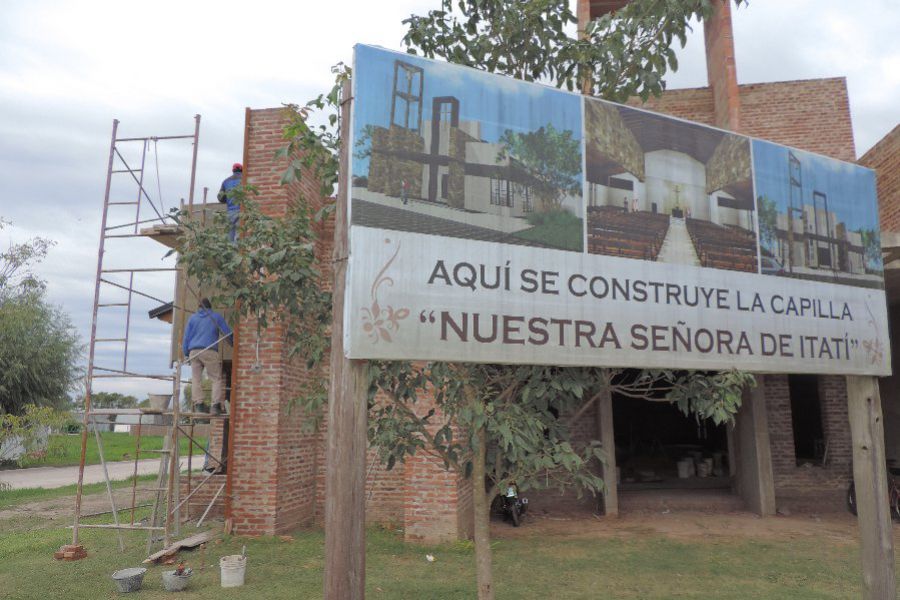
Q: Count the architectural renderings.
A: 3